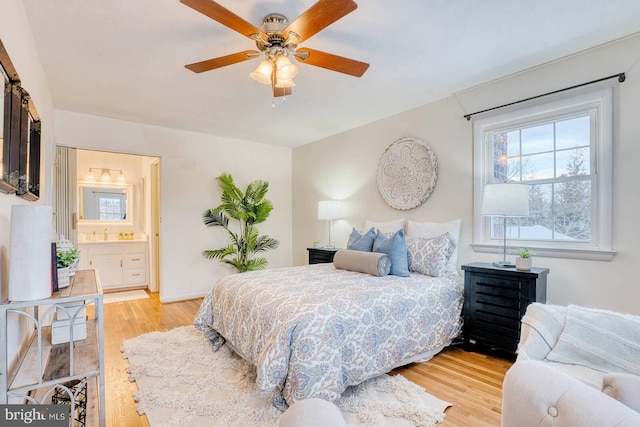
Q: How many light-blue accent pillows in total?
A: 2